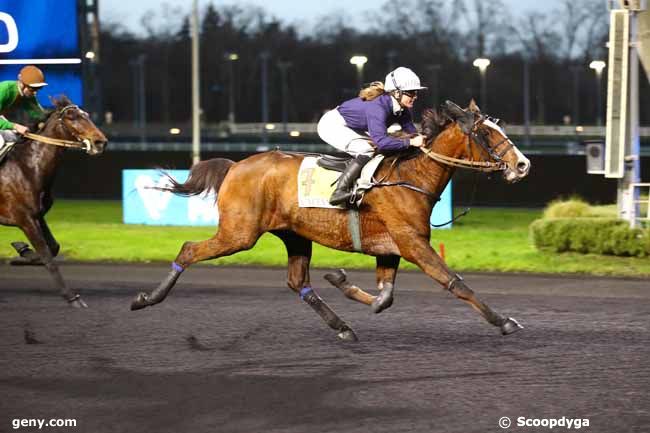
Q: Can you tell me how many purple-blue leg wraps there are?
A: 2